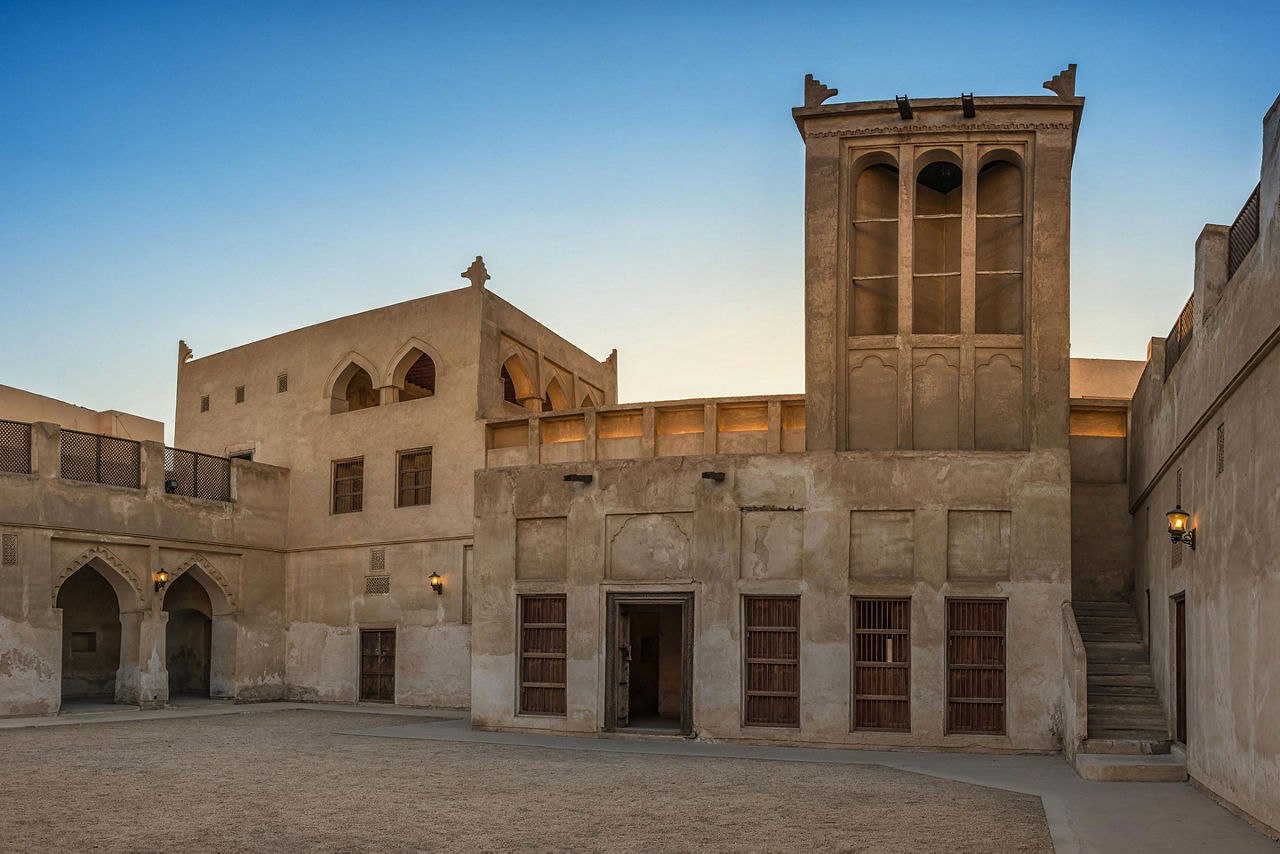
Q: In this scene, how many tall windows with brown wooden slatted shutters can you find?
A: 4